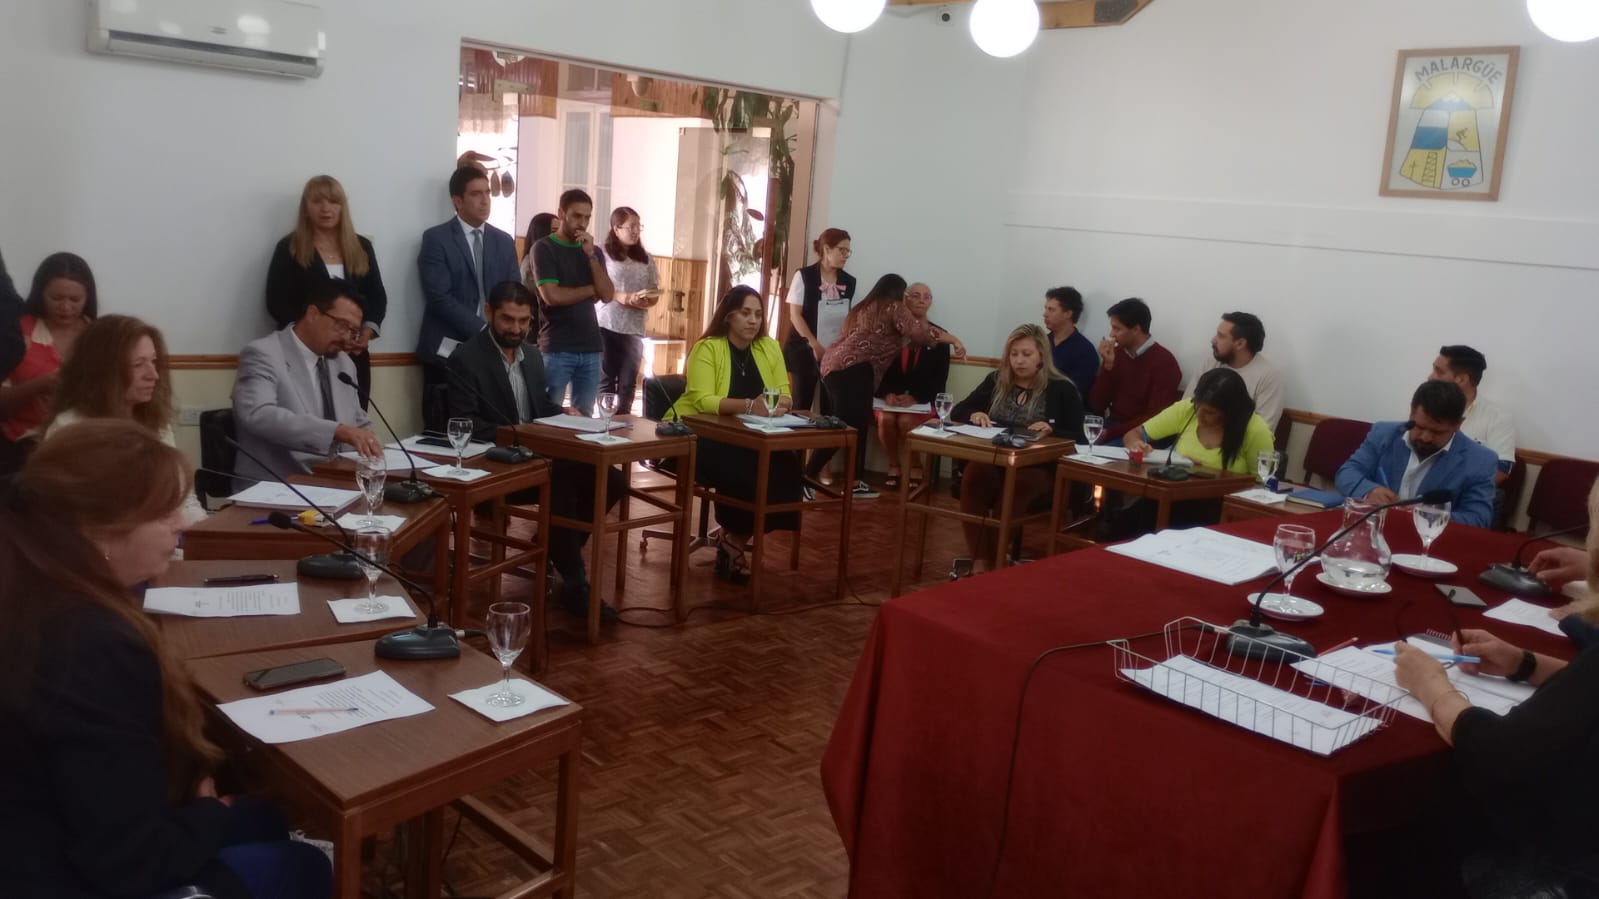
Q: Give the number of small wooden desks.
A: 9